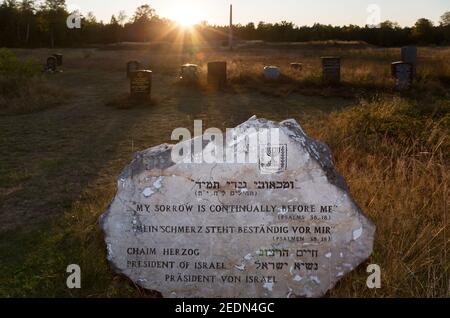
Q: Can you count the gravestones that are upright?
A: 11